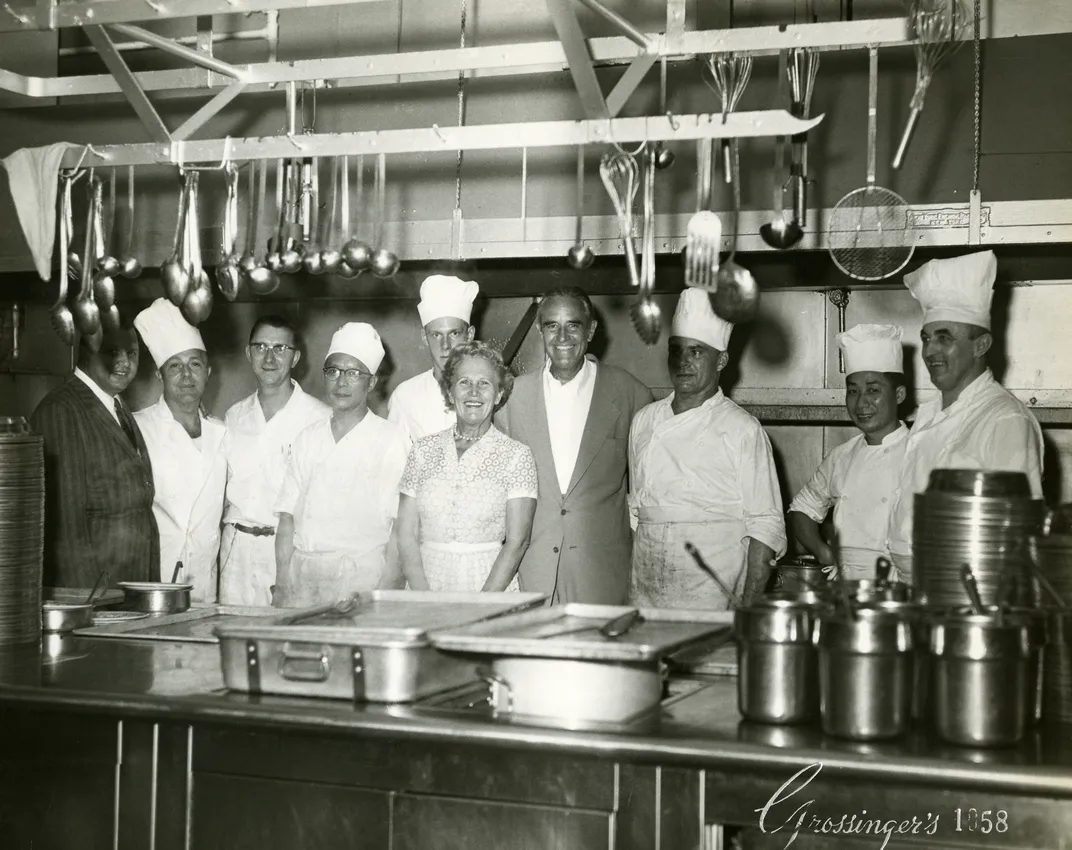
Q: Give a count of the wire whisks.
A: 4